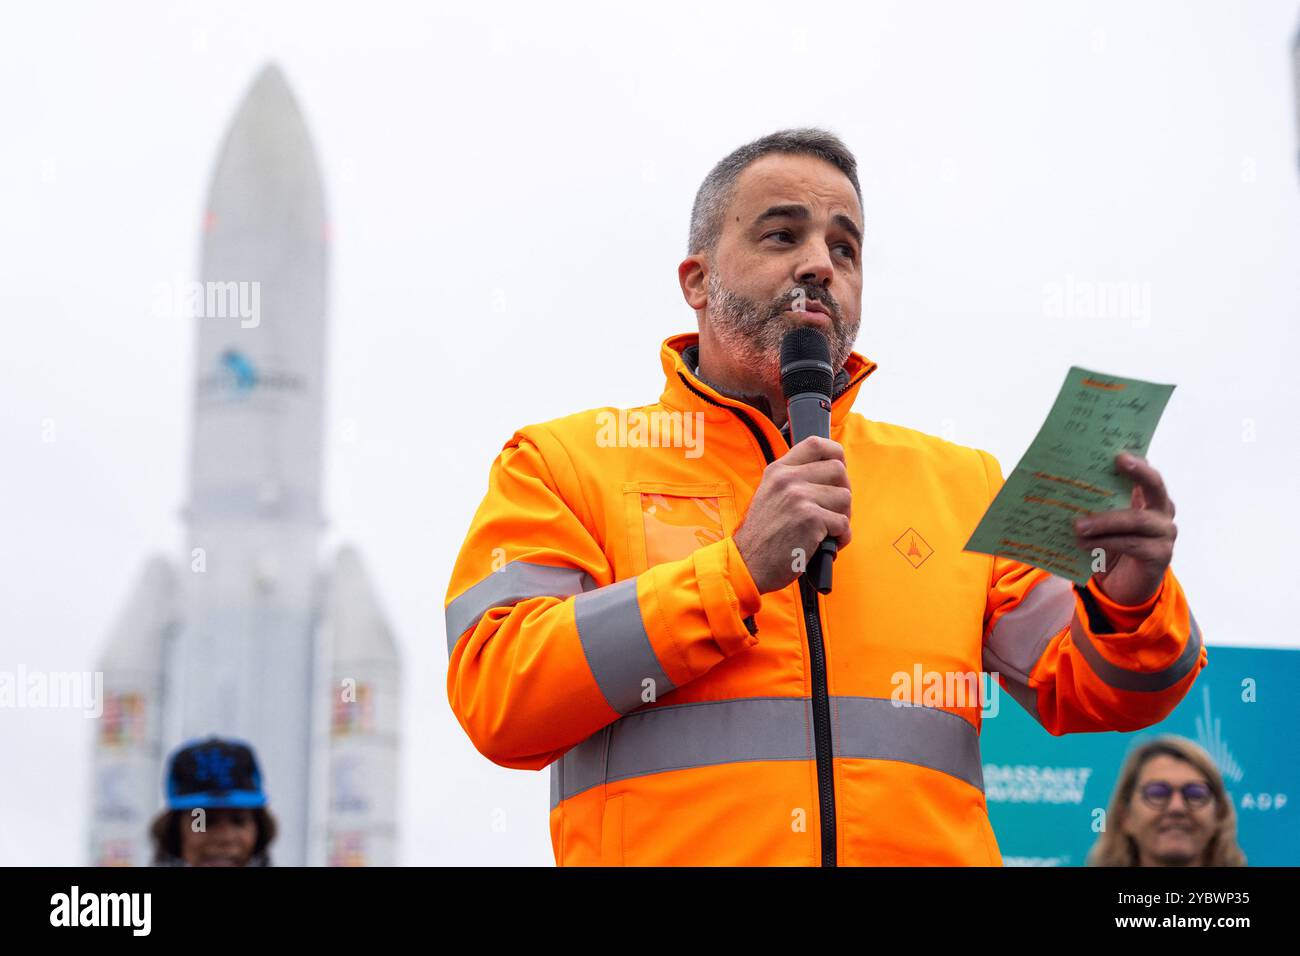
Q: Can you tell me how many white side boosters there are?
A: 2